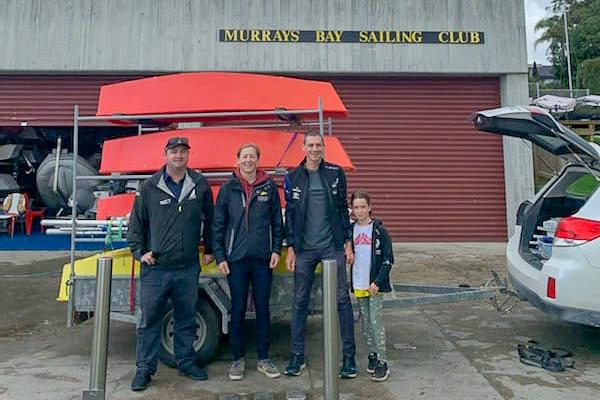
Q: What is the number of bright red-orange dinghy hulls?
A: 3